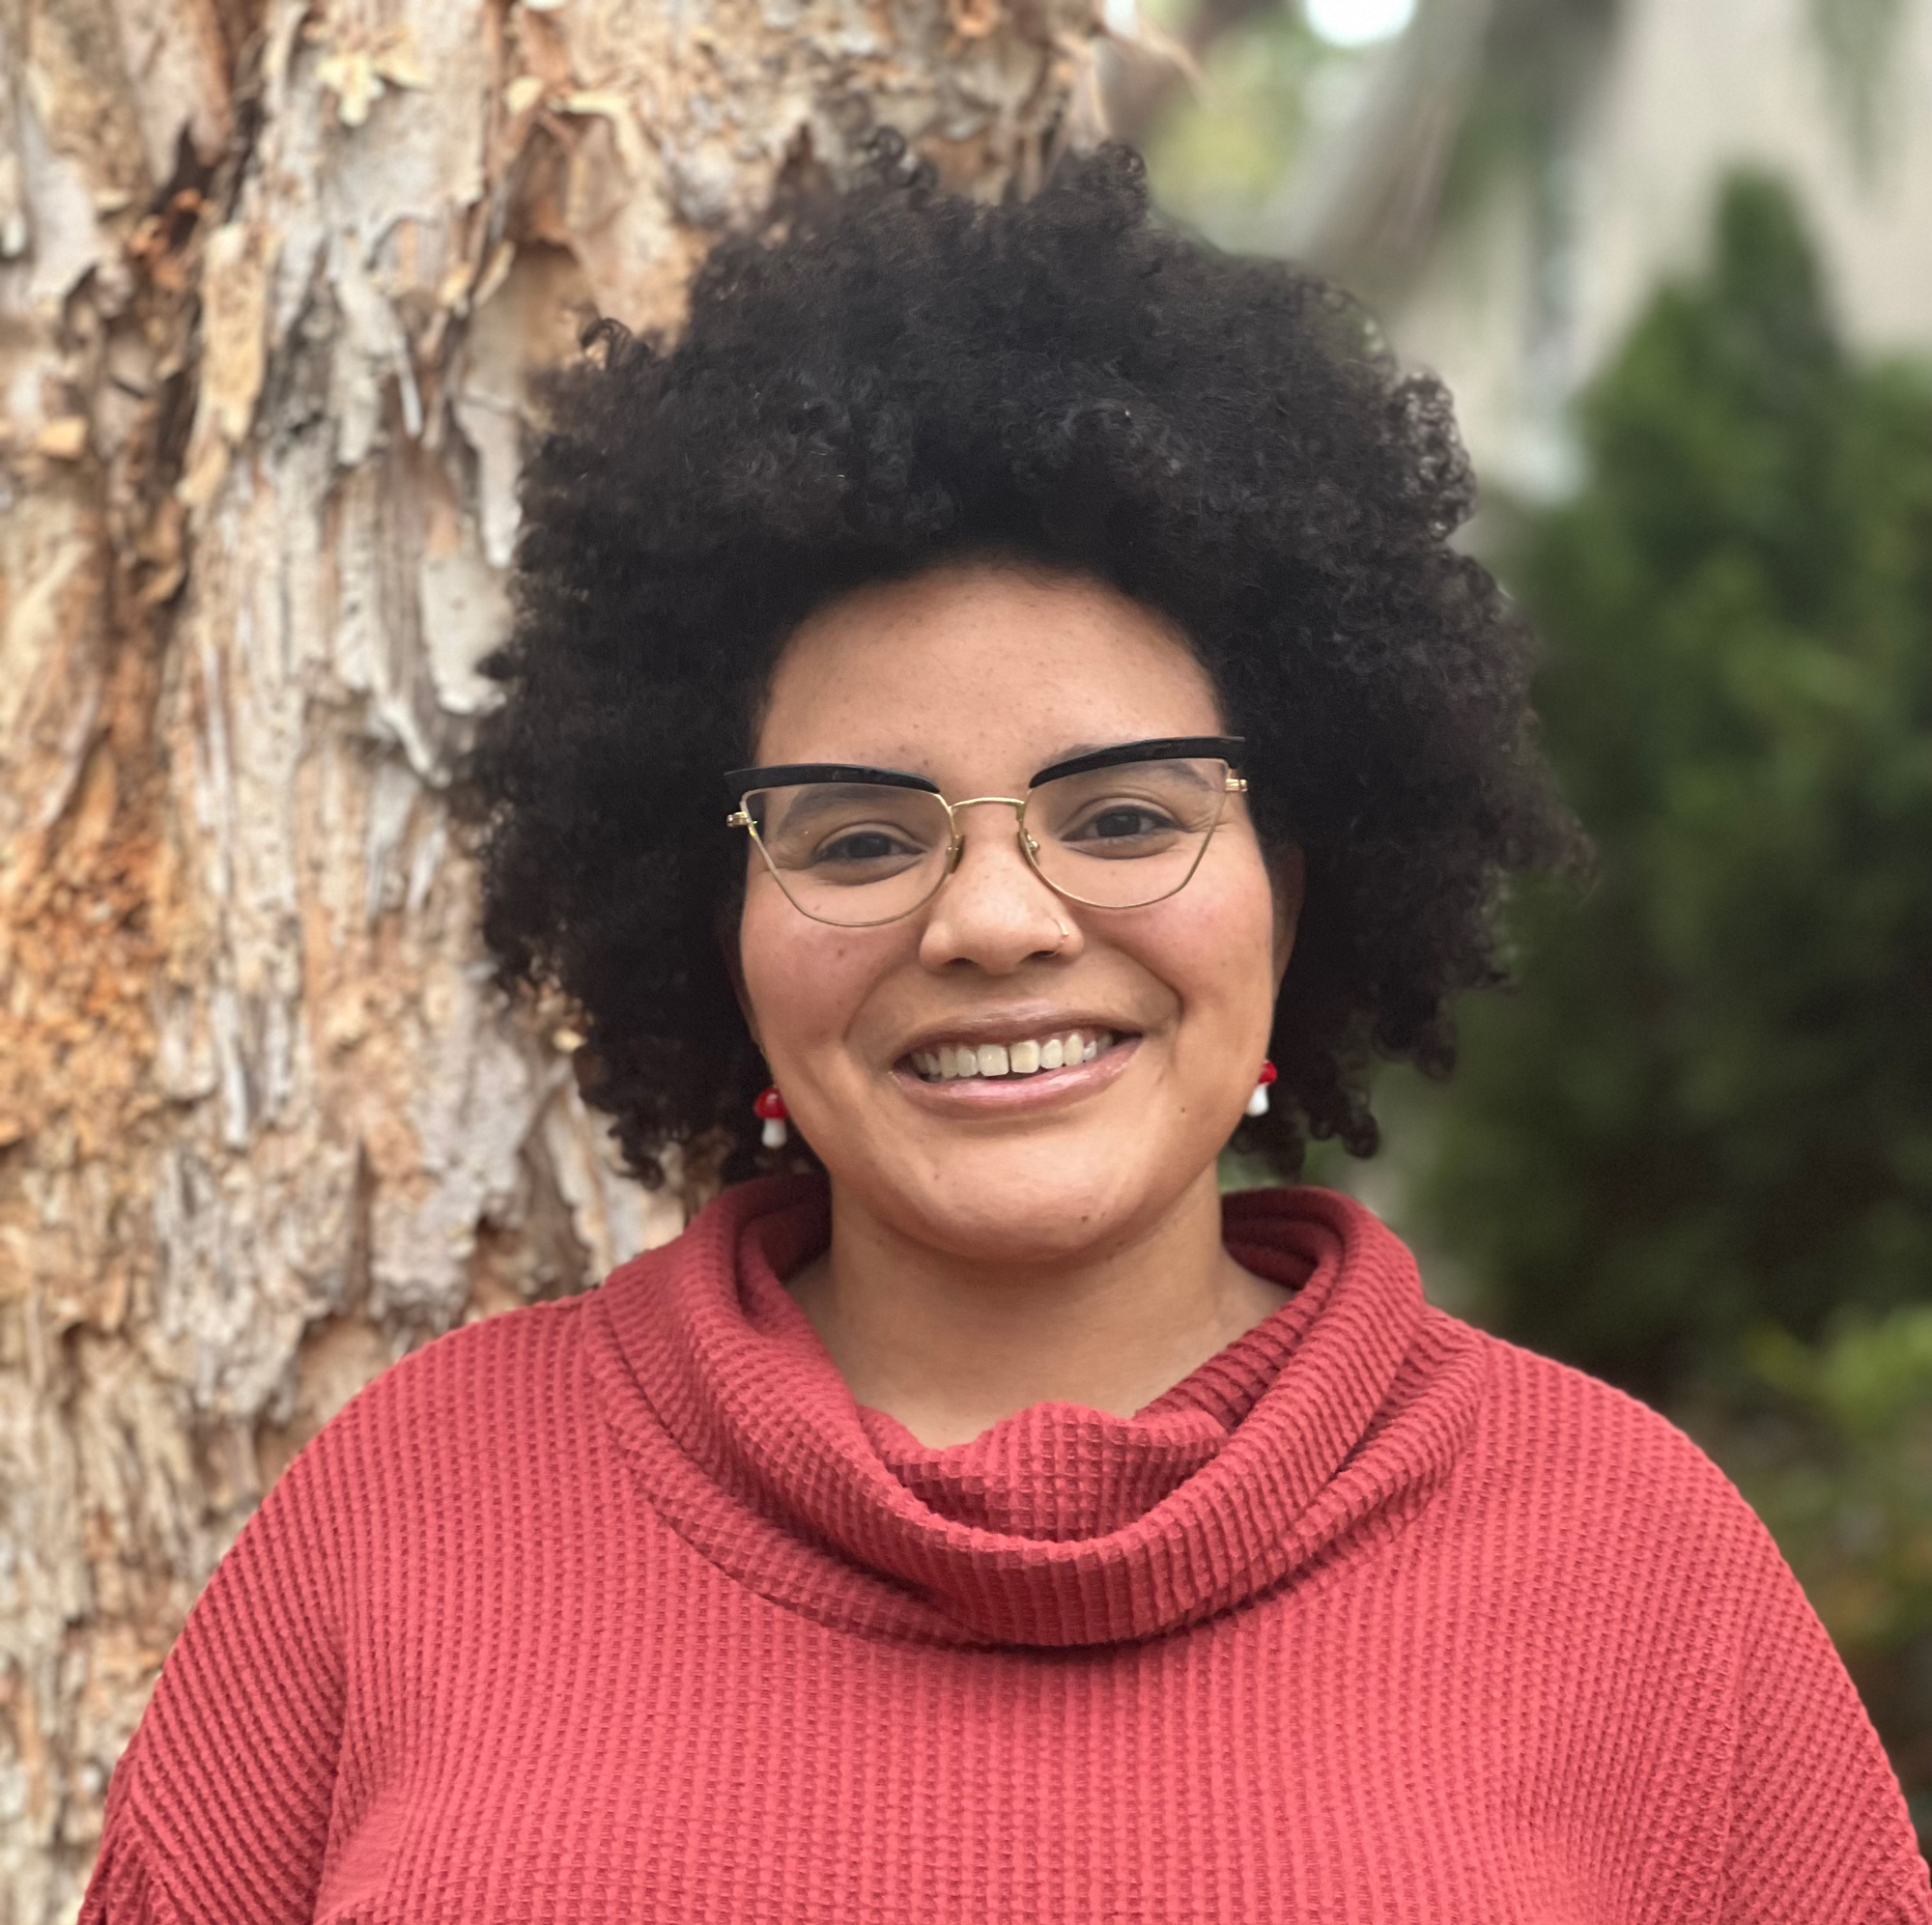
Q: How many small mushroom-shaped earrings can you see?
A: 2